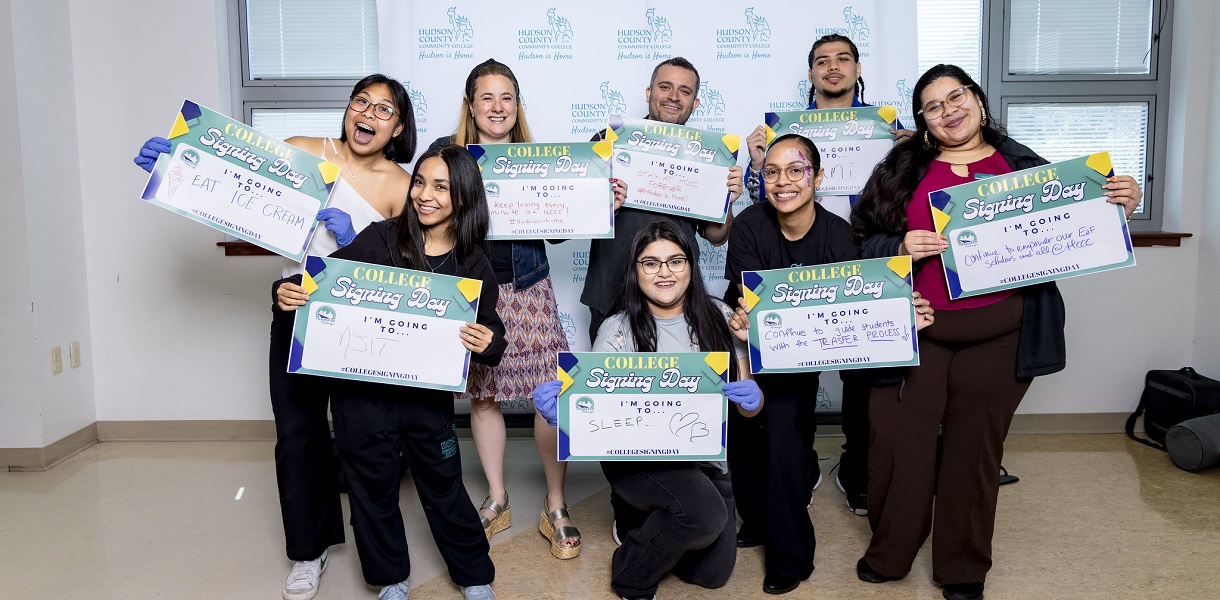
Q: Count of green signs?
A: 8